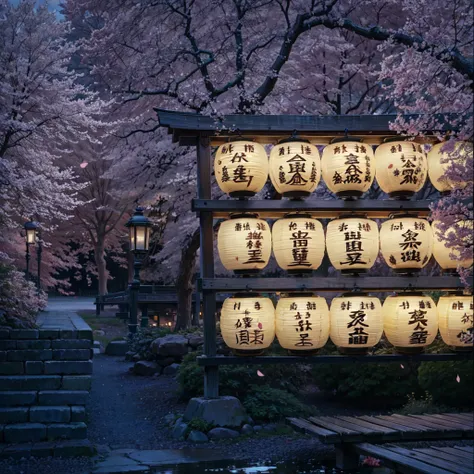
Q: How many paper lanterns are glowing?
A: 15